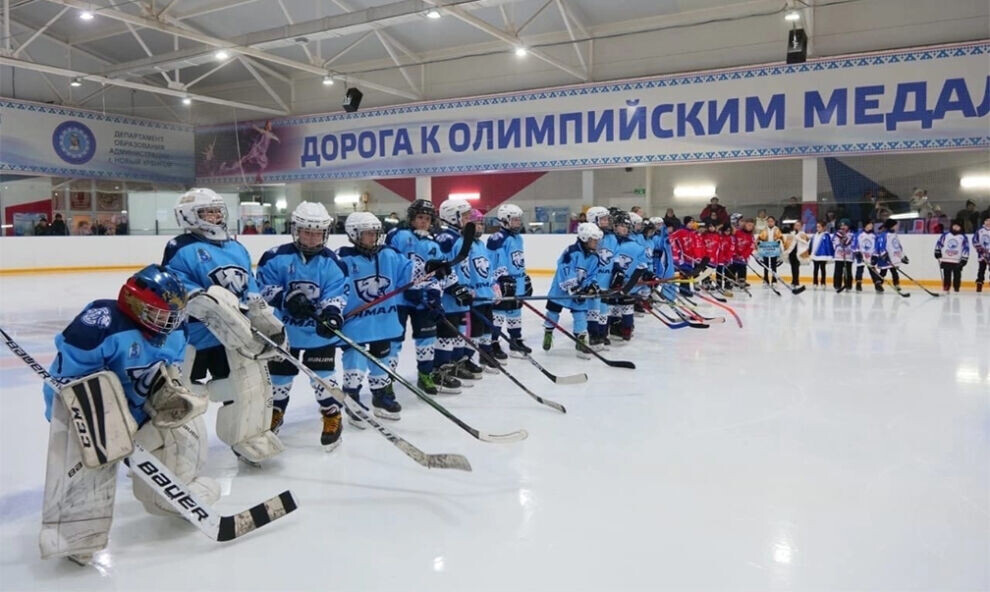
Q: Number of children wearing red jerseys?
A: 5